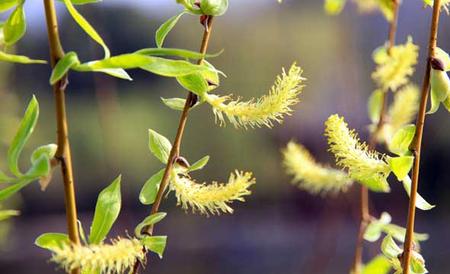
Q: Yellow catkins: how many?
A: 7